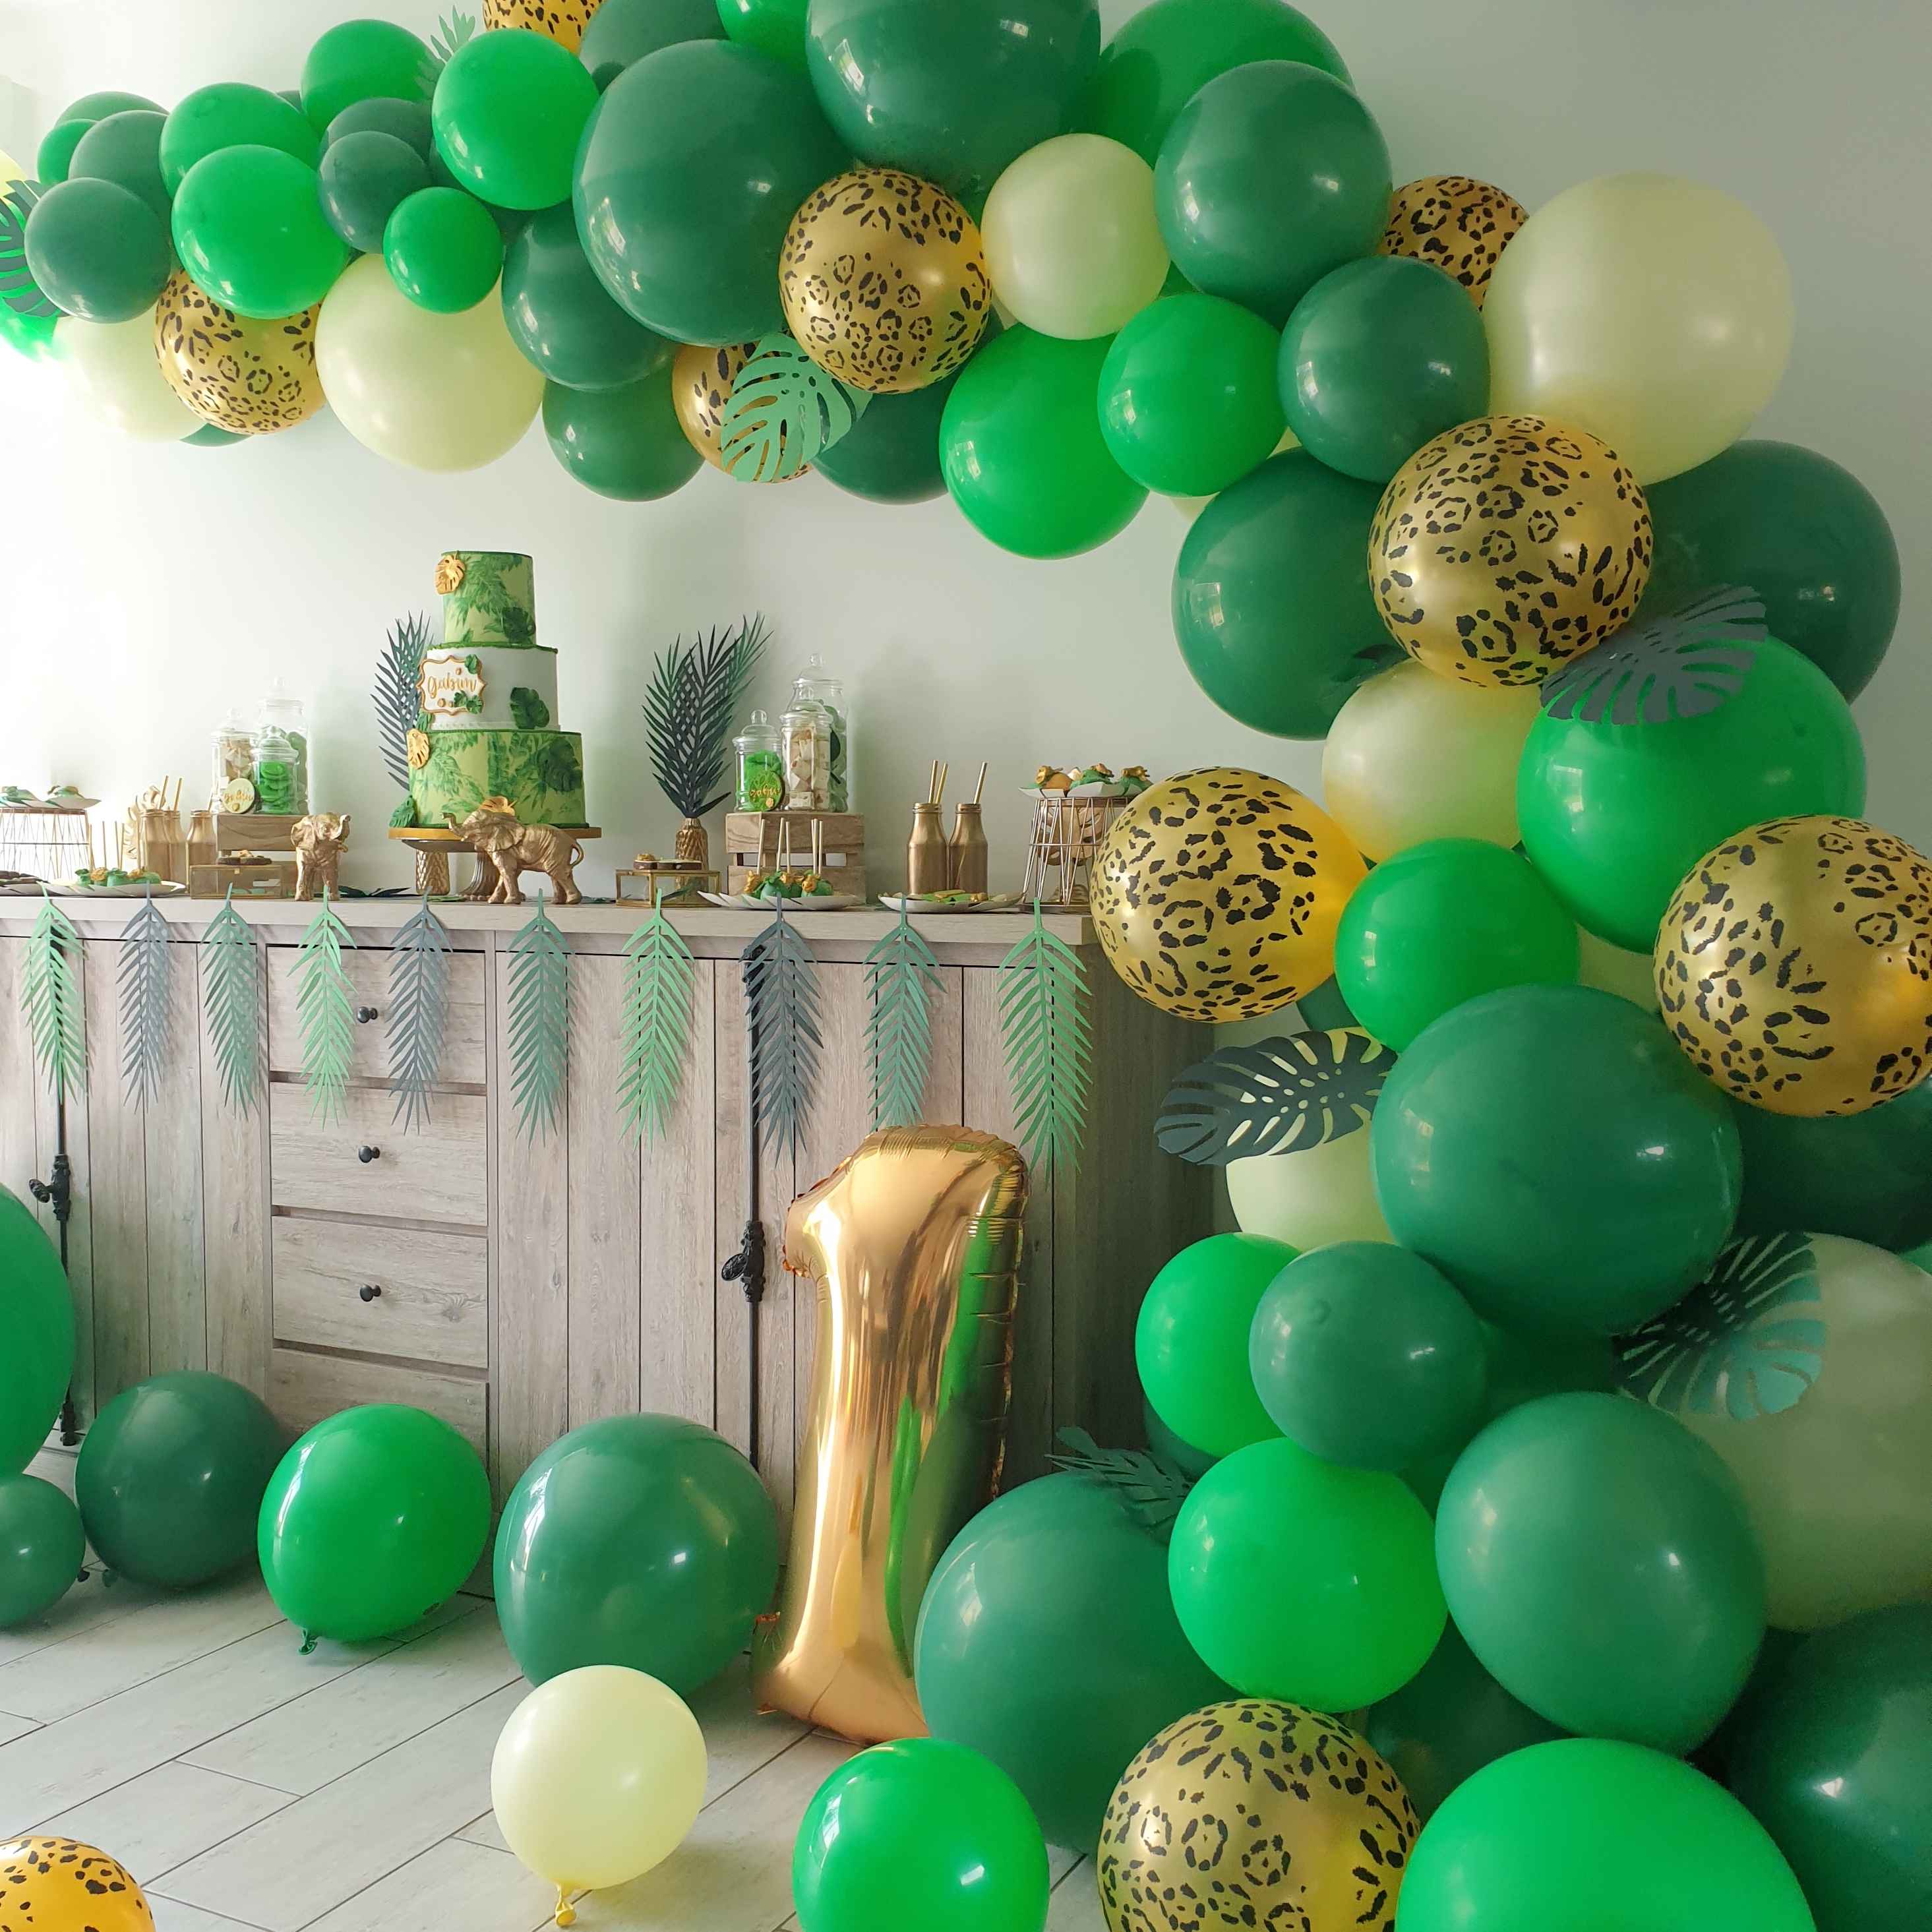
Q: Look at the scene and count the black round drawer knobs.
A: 3